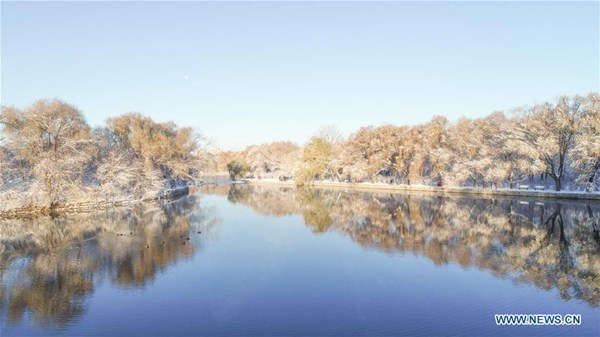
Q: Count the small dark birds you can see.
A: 9